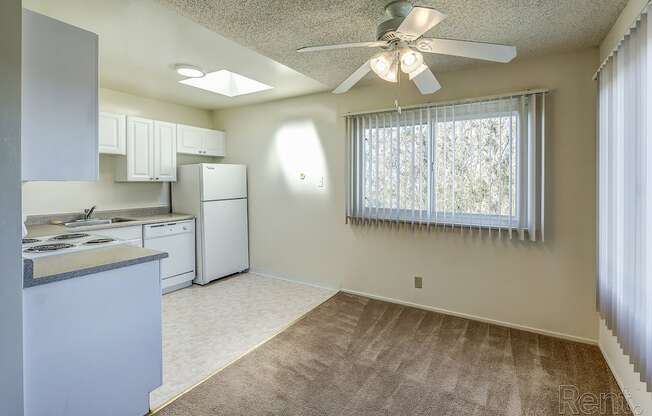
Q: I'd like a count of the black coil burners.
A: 4